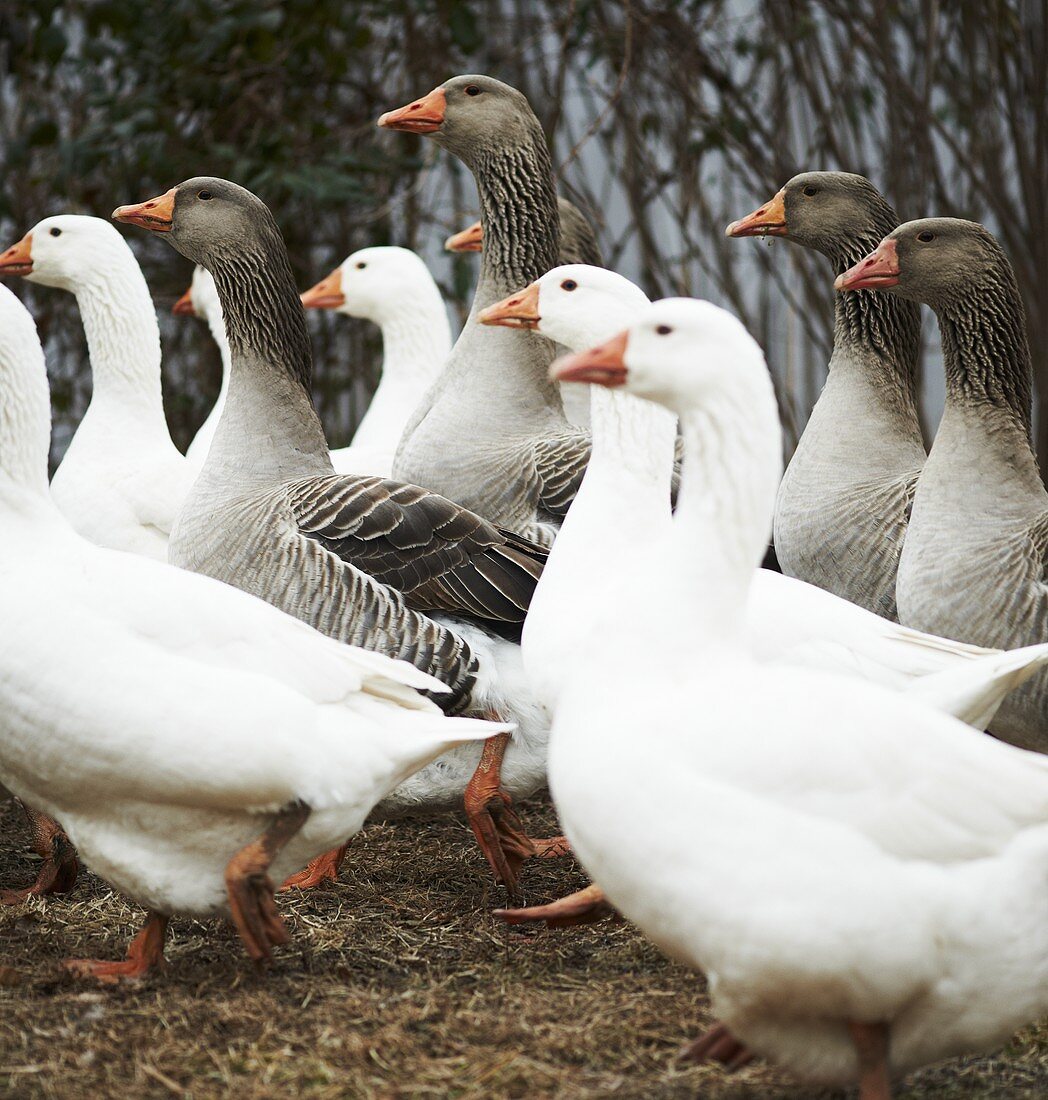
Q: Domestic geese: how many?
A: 11